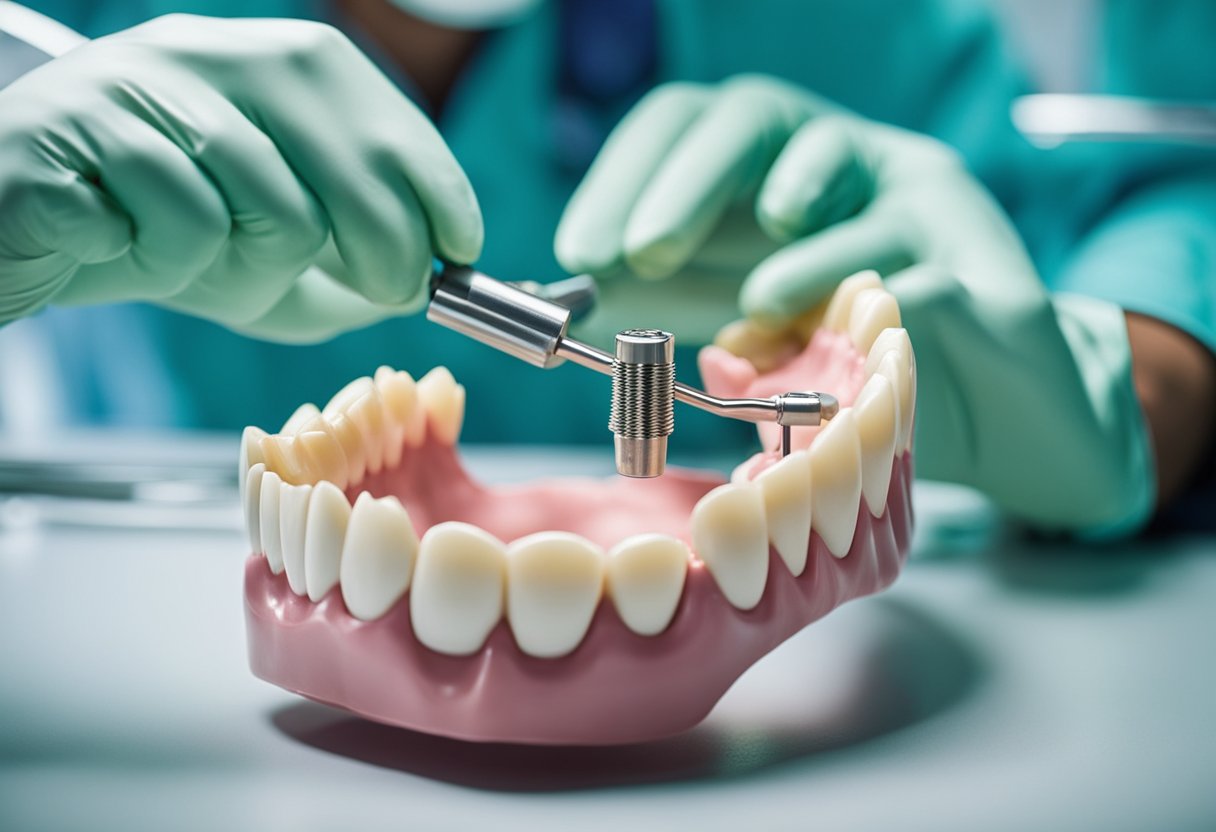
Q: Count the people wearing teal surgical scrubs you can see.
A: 1